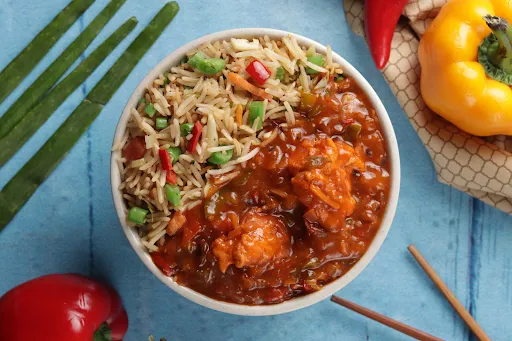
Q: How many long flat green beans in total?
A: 4